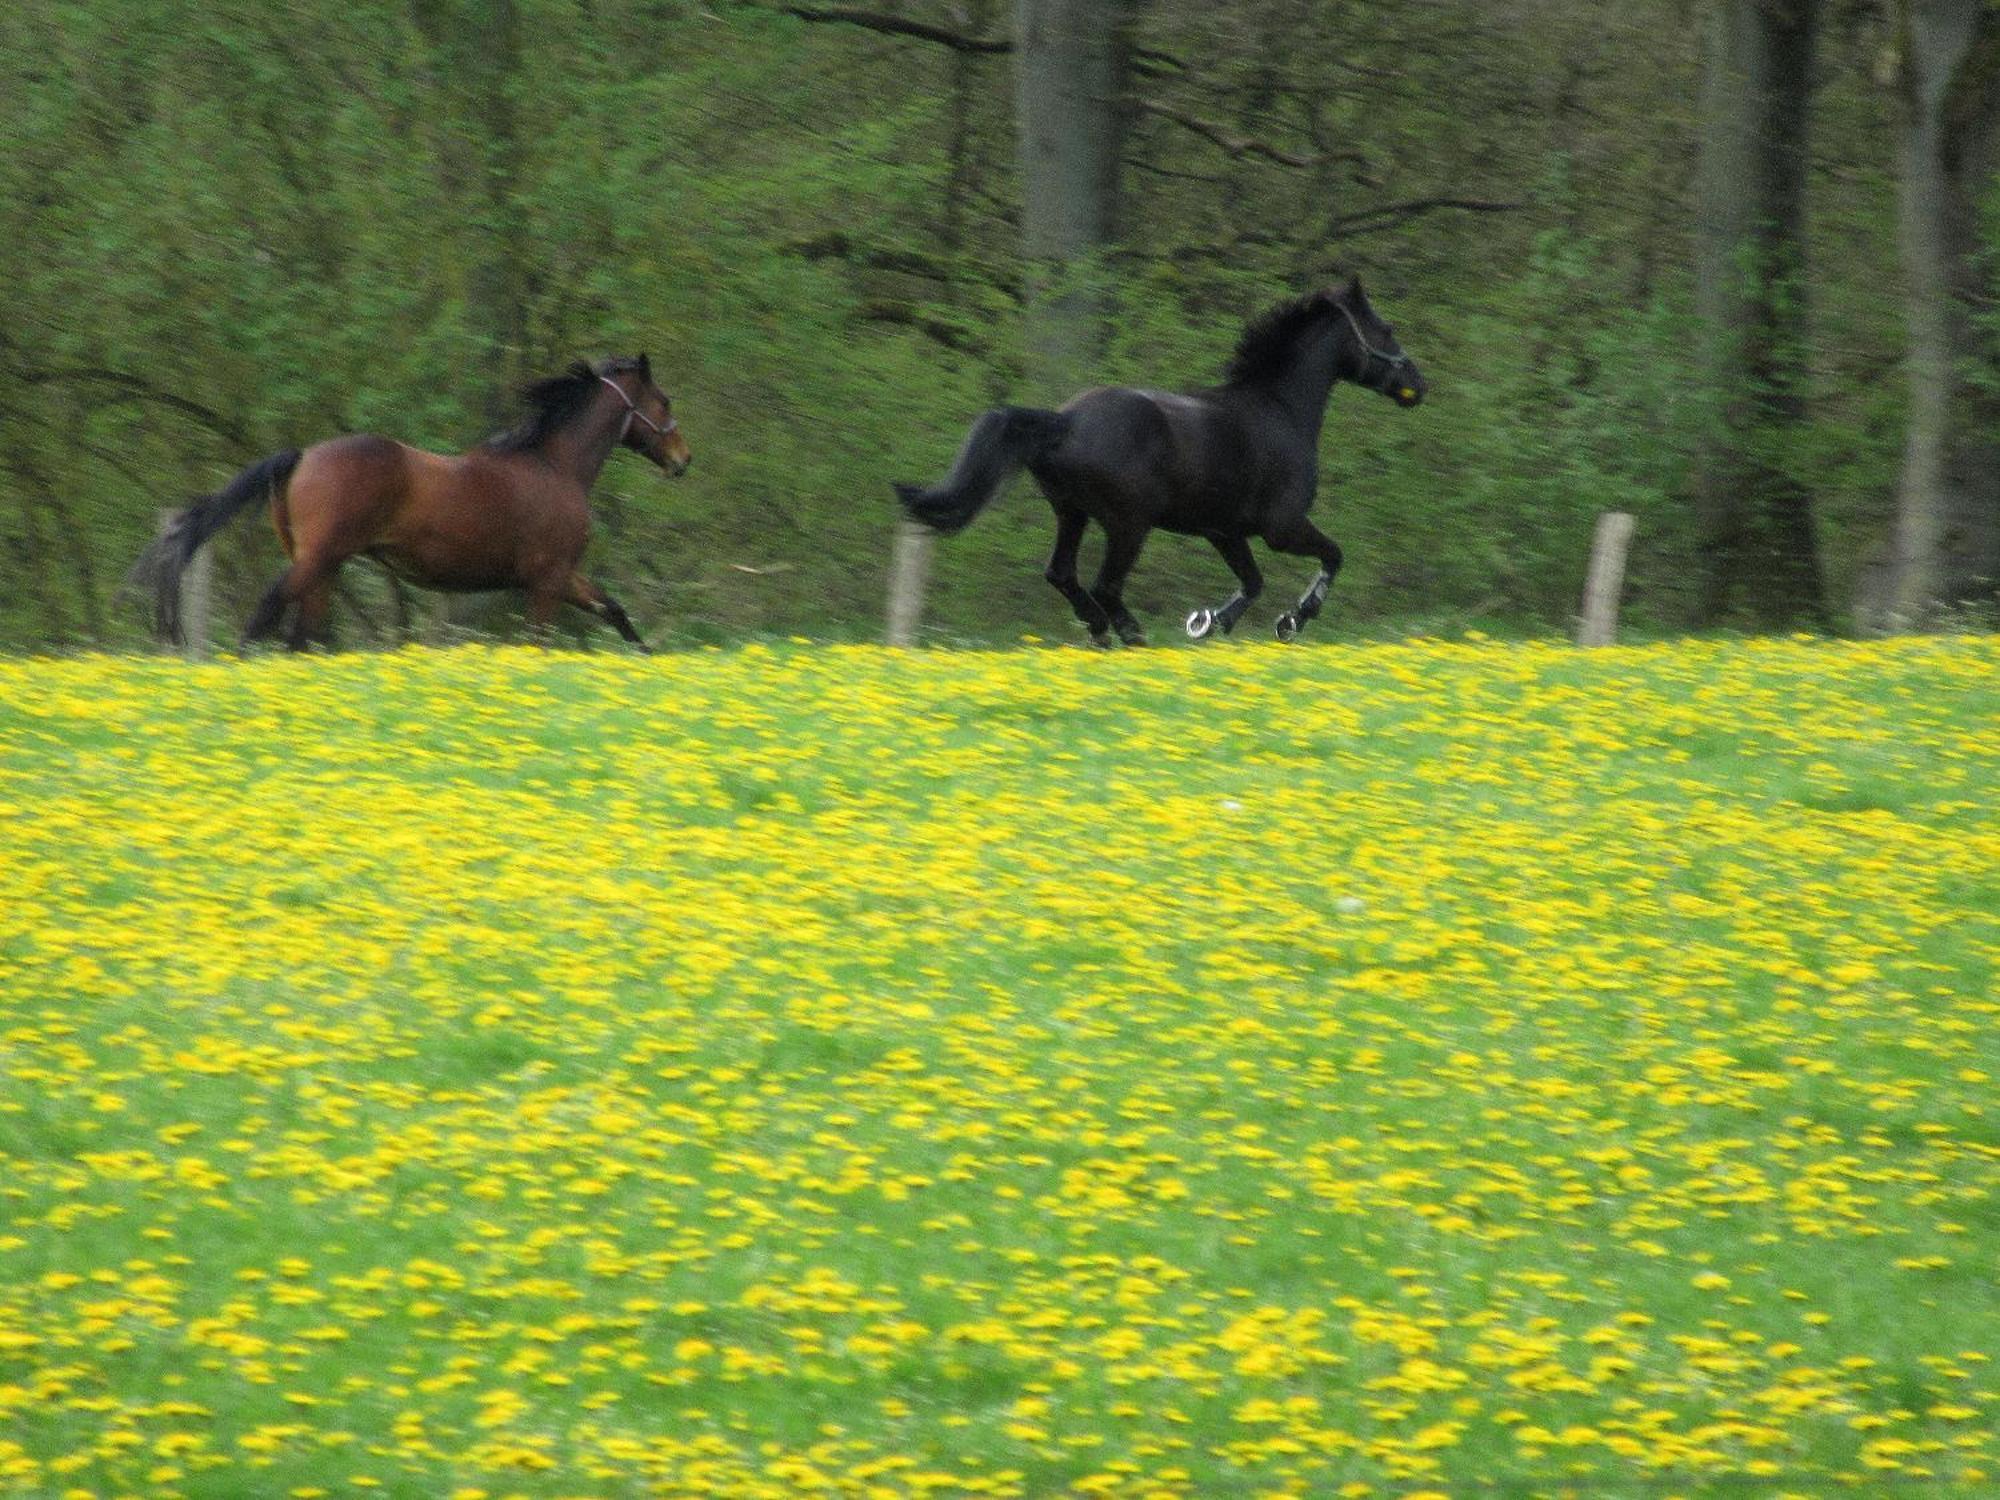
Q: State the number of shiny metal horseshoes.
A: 2